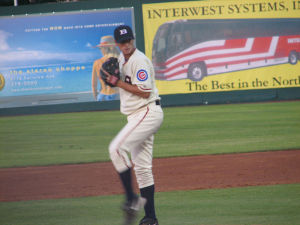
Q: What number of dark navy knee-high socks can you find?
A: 2